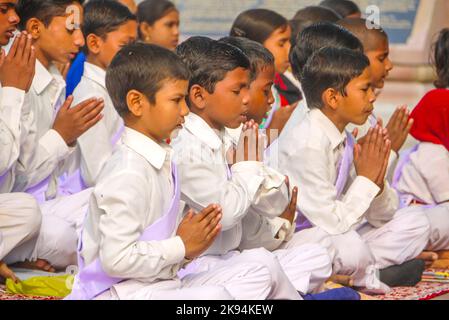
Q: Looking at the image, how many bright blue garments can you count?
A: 1